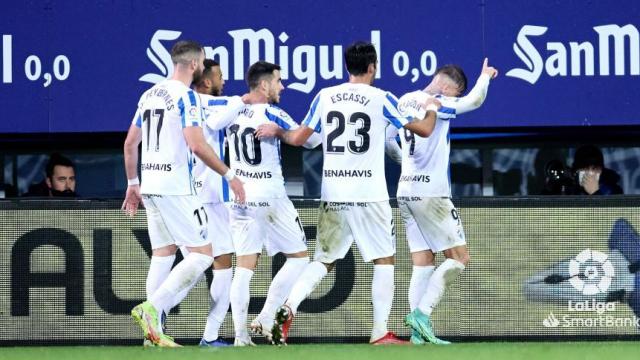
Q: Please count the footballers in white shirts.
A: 5